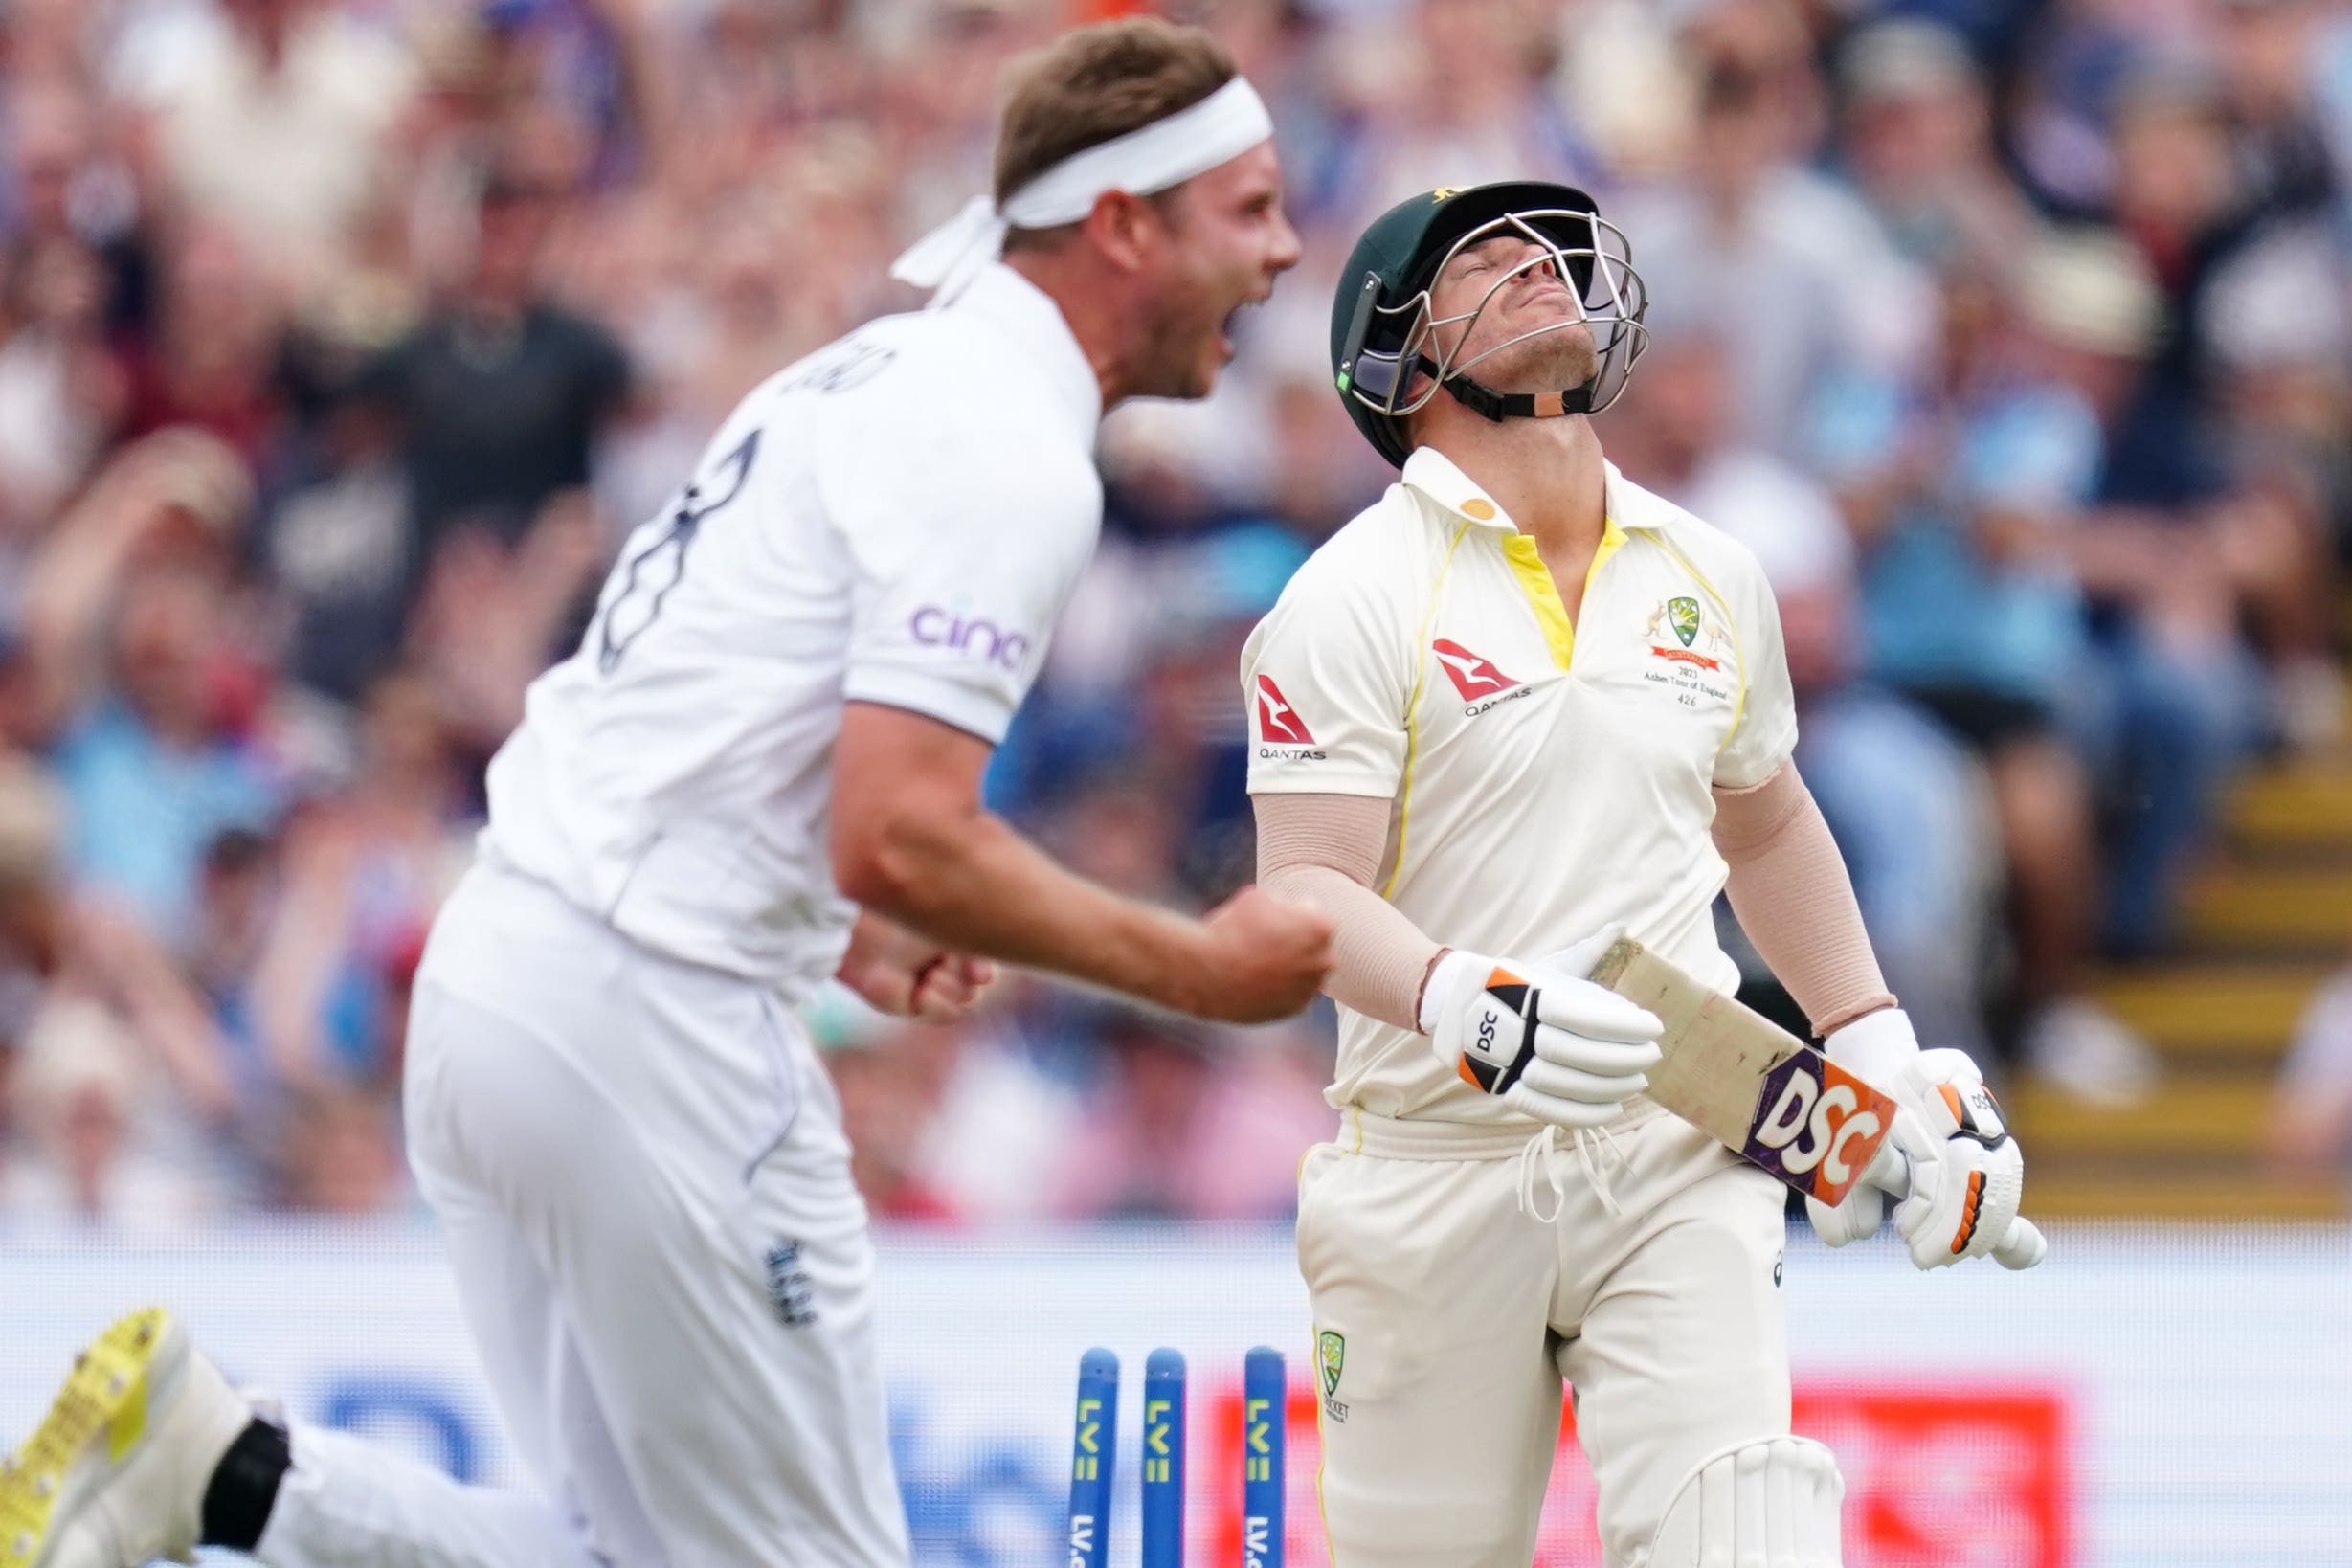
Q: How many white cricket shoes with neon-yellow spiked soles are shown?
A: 1